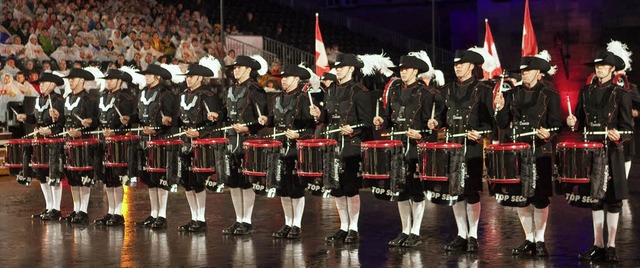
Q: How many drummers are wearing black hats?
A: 12